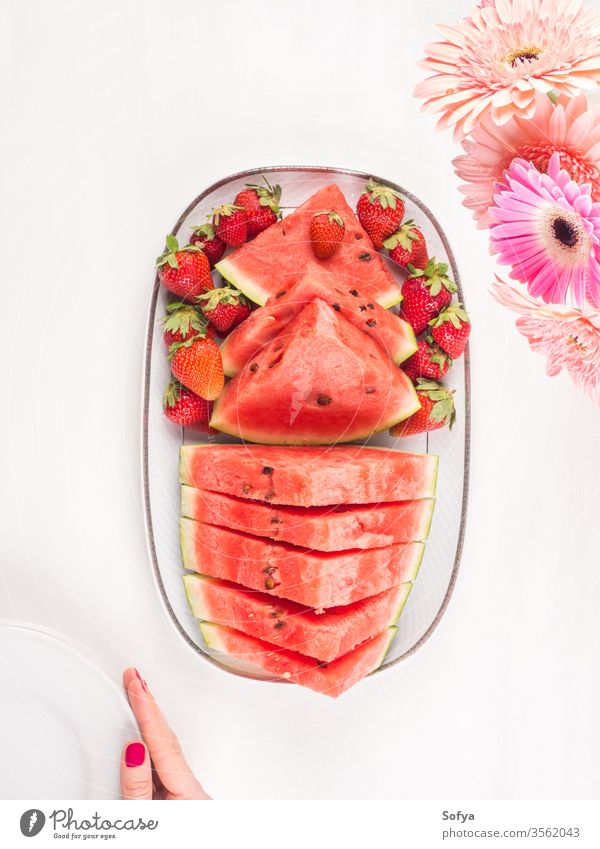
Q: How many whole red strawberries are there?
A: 15